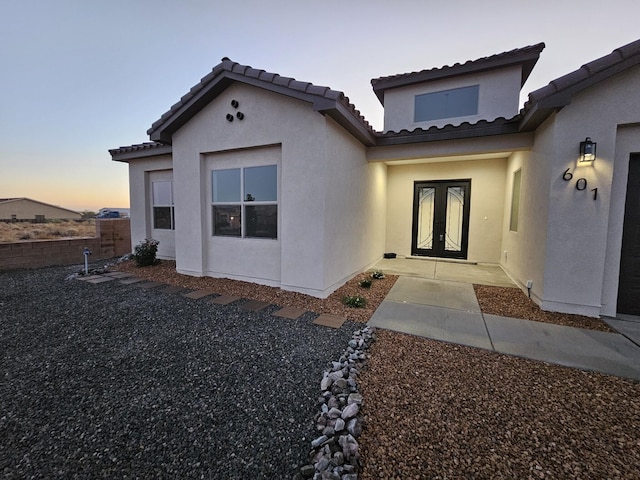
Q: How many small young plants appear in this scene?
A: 3